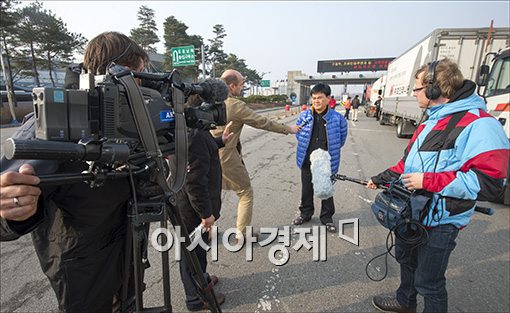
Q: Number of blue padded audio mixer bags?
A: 1